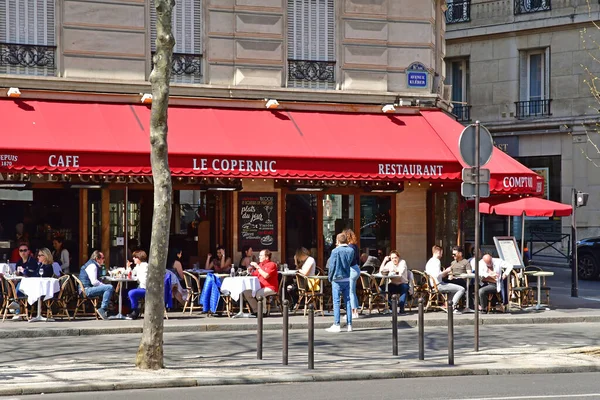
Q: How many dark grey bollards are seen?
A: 6